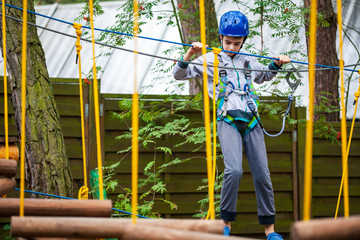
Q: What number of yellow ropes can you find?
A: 10